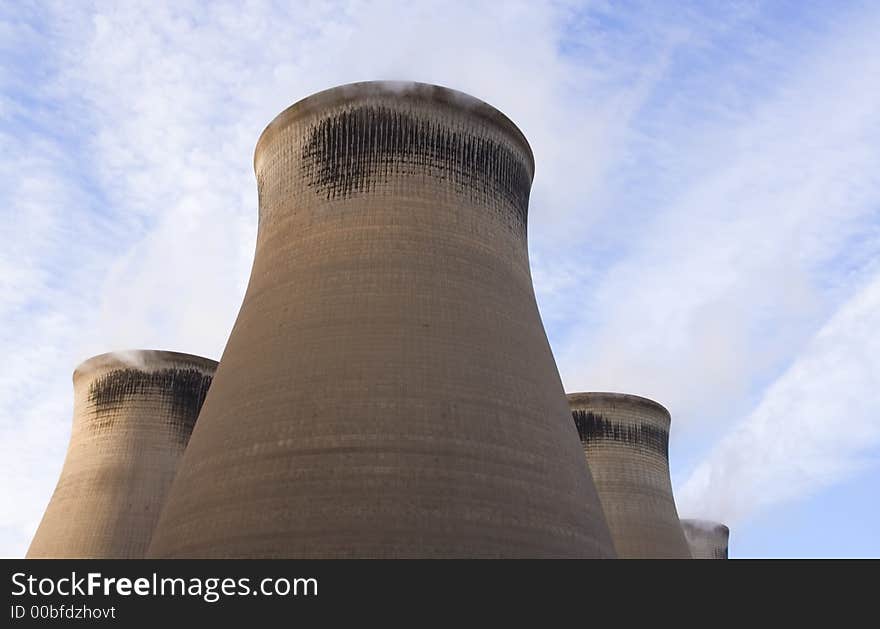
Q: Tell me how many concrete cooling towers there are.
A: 4